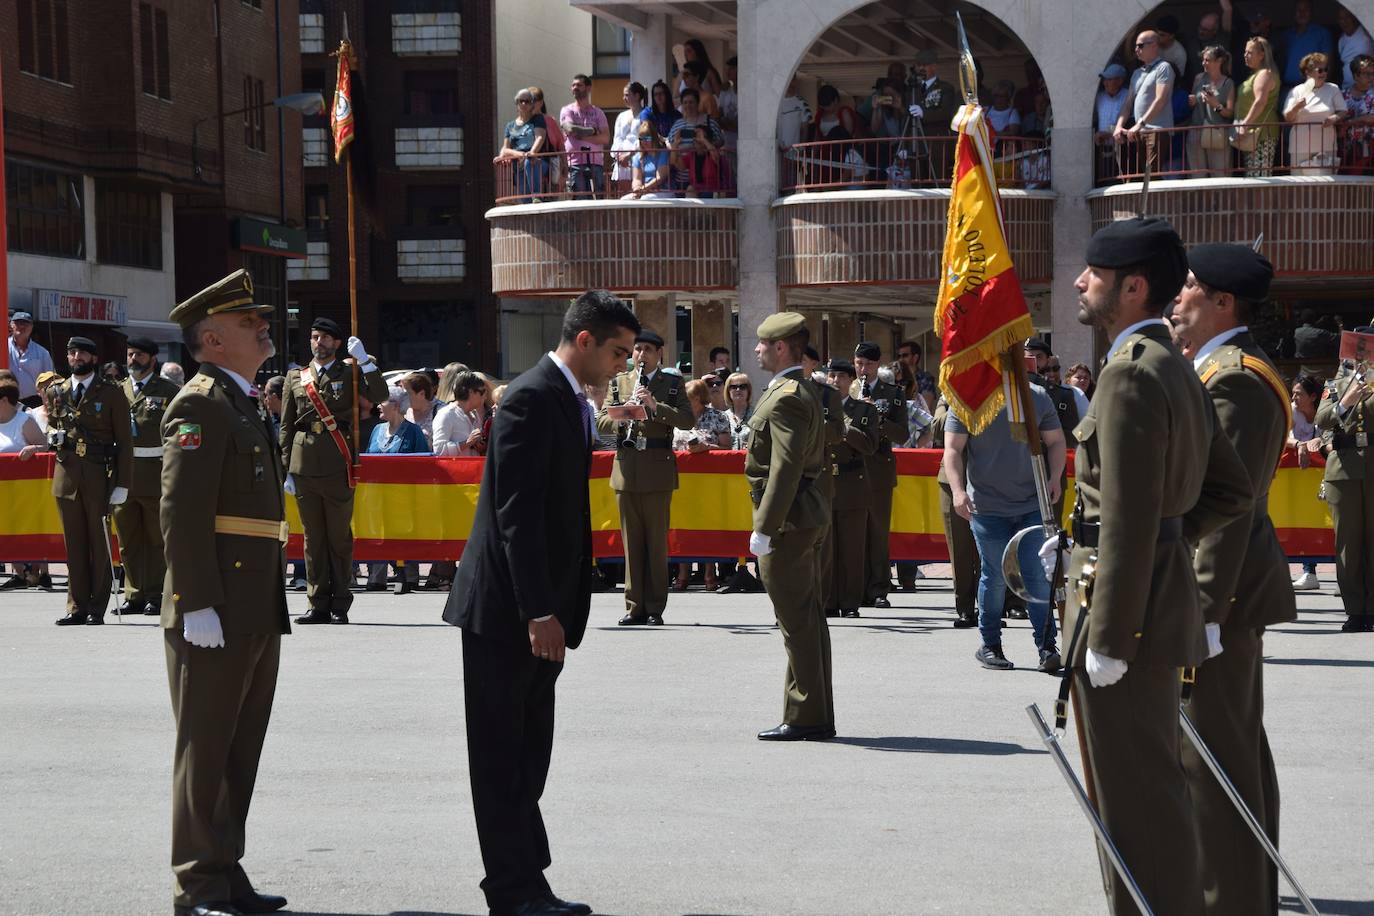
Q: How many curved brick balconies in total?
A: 3